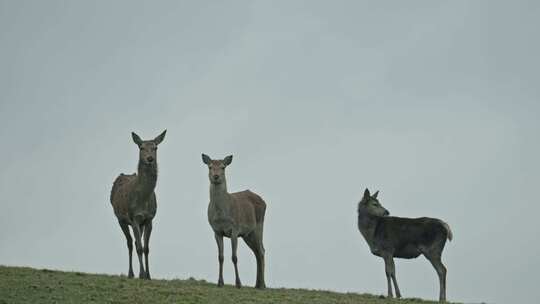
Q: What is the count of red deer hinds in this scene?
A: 3